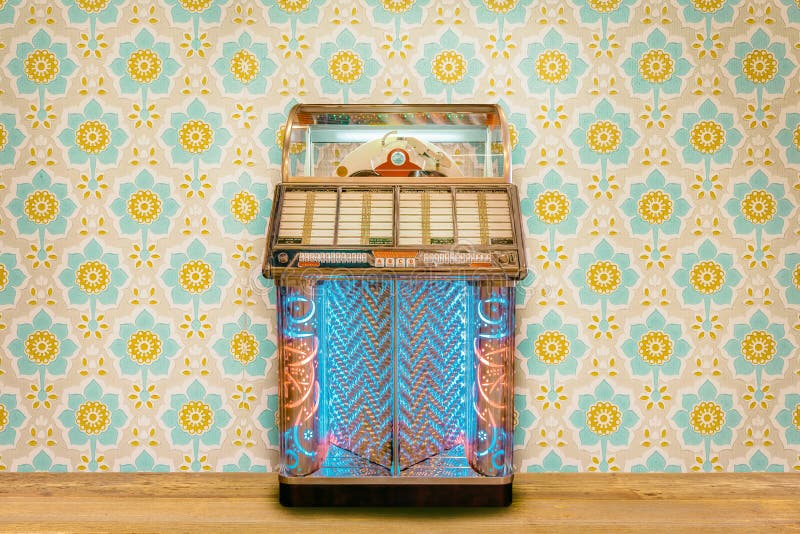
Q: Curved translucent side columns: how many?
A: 2